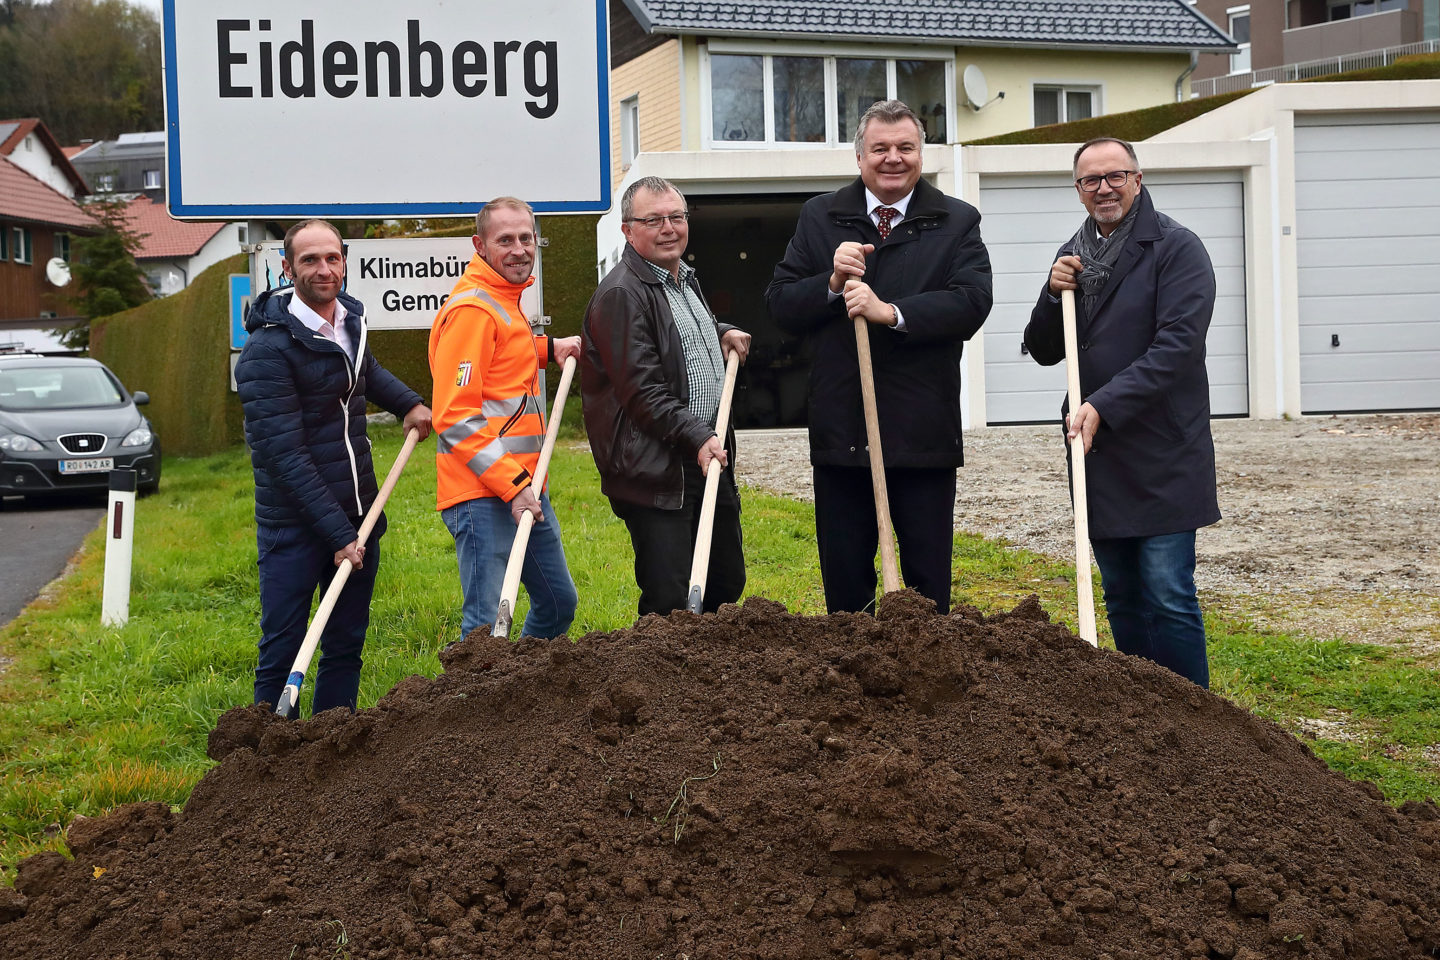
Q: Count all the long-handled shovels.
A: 5